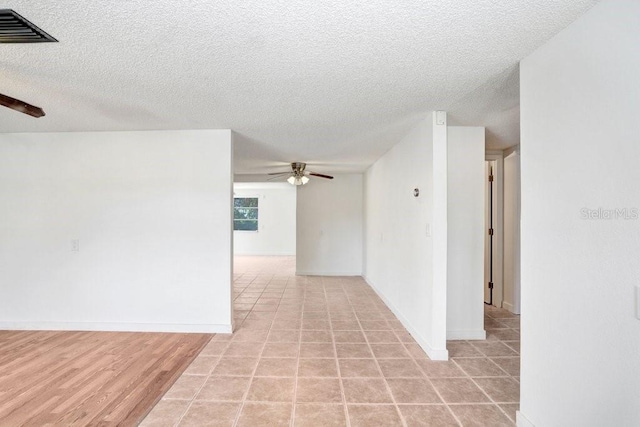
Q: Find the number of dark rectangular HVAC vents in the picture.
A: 1